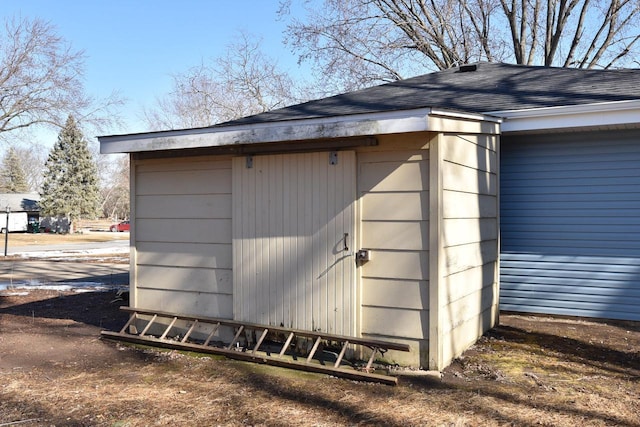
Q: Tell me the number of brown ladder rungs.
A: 11